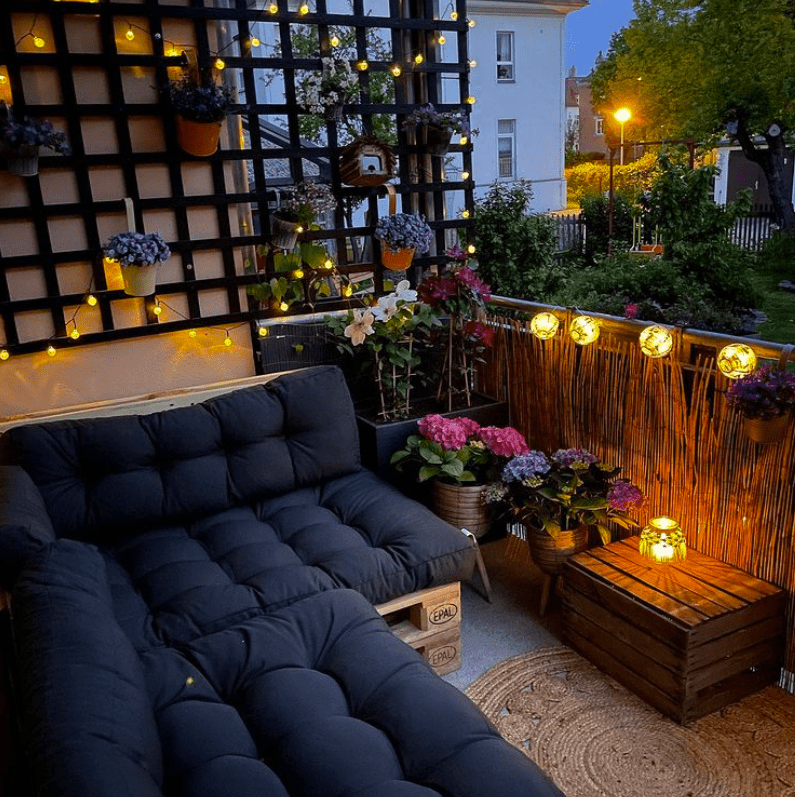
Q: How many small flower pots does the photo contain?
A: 8